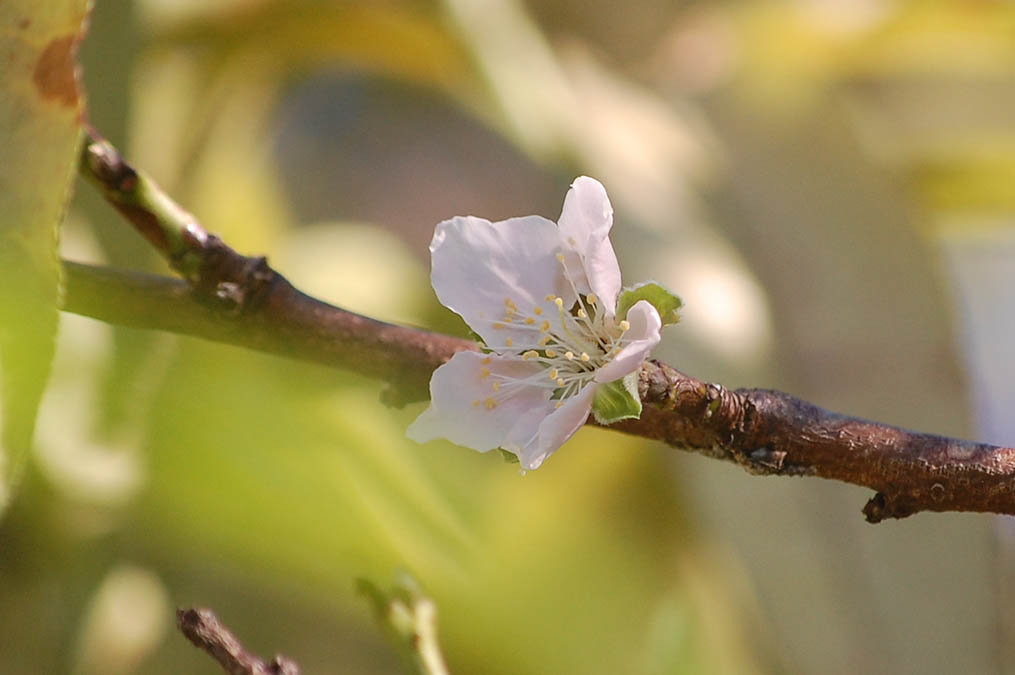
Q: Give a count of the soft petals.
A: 5